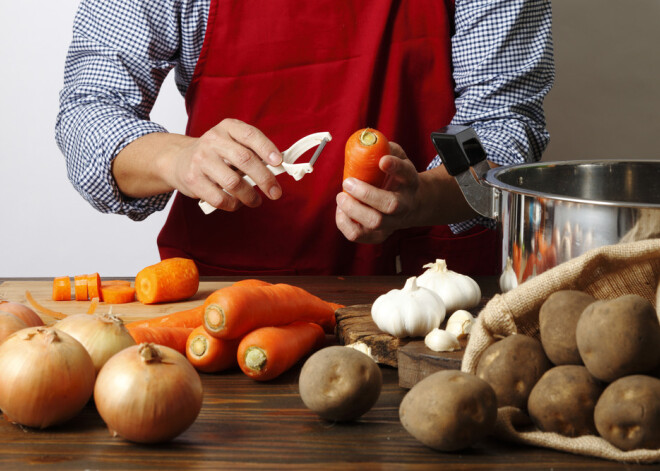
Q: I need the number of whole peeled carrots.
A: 0